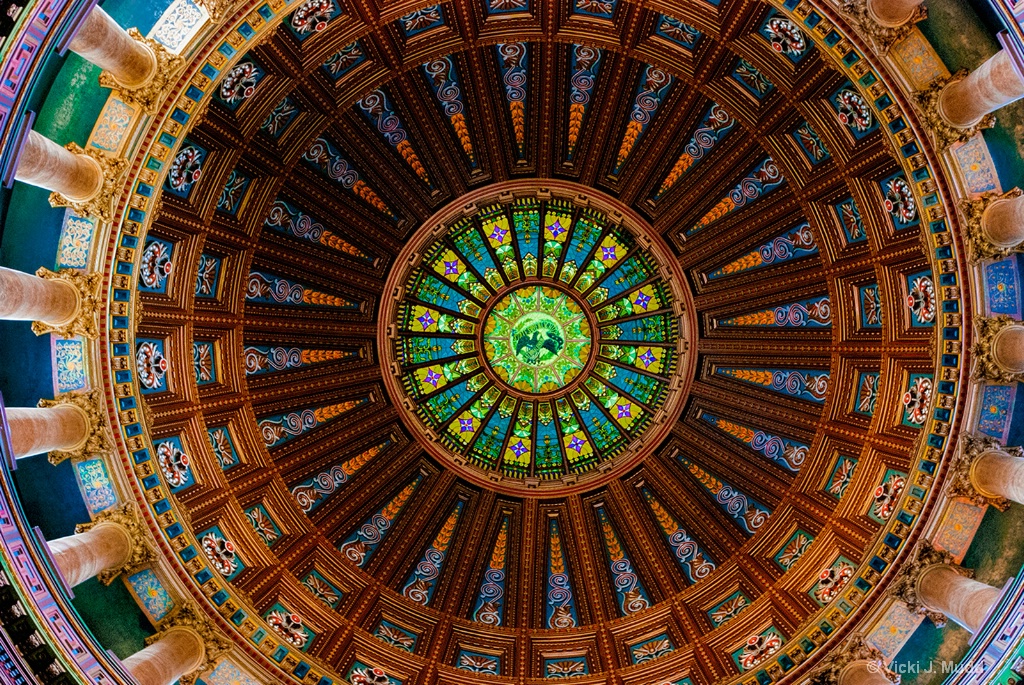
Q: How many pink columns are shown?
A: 13